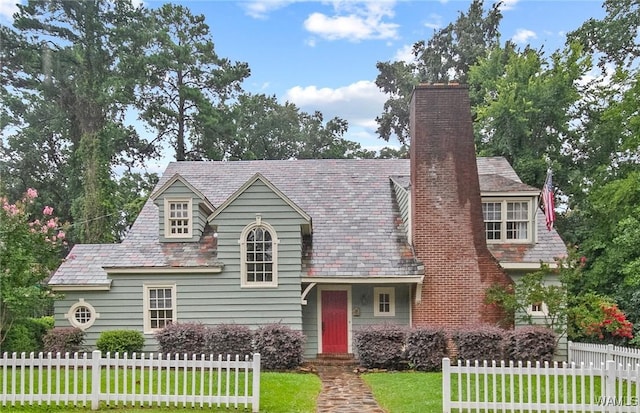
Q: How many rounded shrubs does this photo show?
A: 9